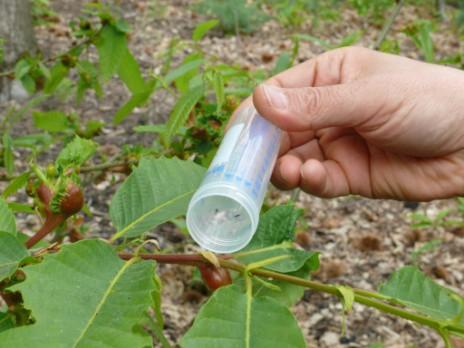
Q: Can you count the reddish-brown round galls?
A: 3